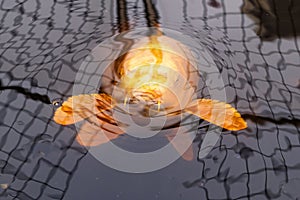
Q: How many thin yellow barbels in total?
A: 2